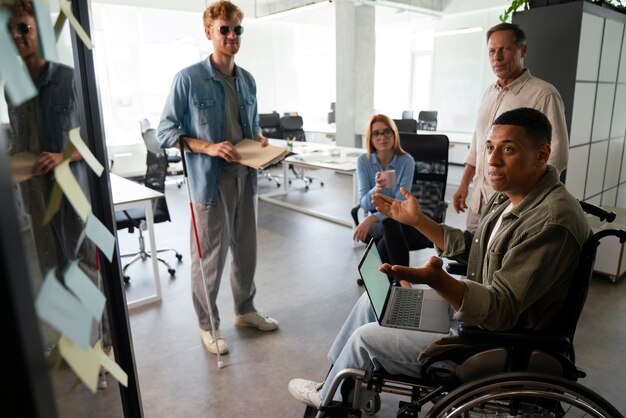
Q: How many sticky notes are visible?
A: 10